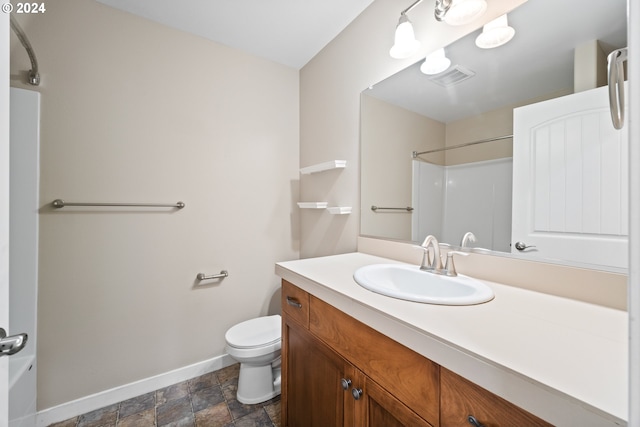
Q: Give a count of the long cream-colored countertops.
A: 1